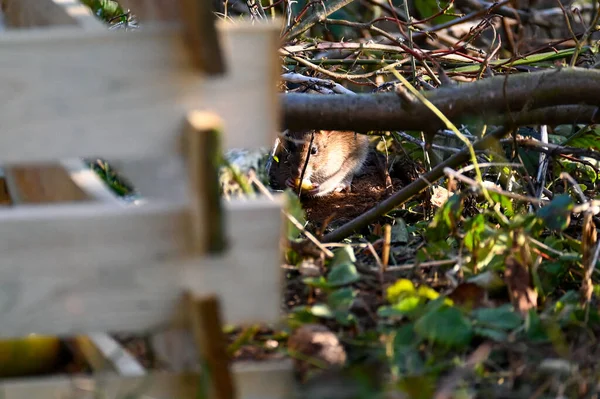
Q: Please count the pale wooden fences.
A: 1